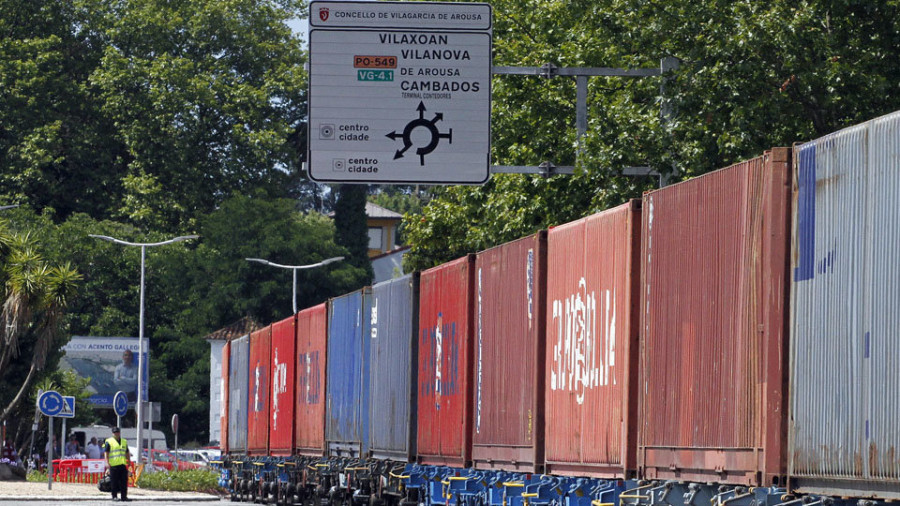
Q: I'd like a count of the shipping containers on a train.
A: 12